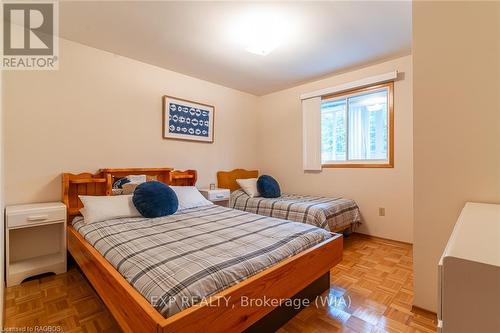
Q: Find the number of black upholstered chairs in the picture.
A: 0